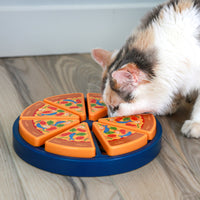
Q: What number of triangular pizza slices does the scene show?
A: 7